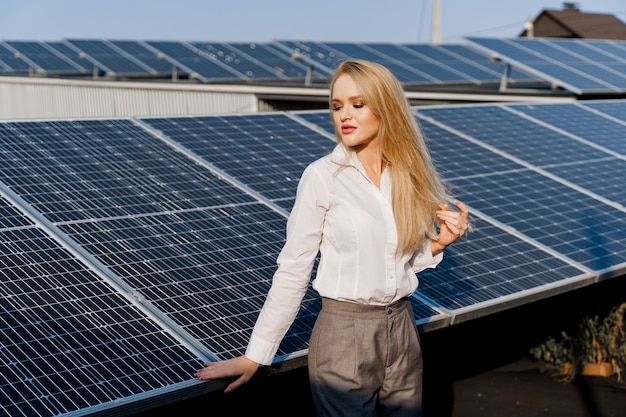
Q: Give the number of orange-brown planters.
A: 2